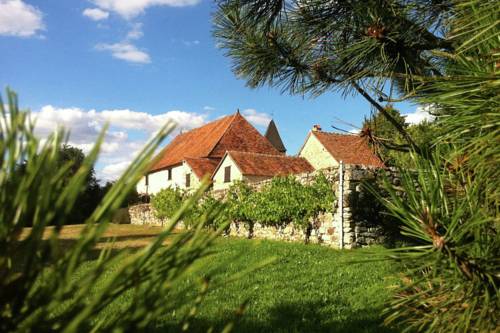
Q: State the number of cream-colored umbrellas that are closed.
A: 0